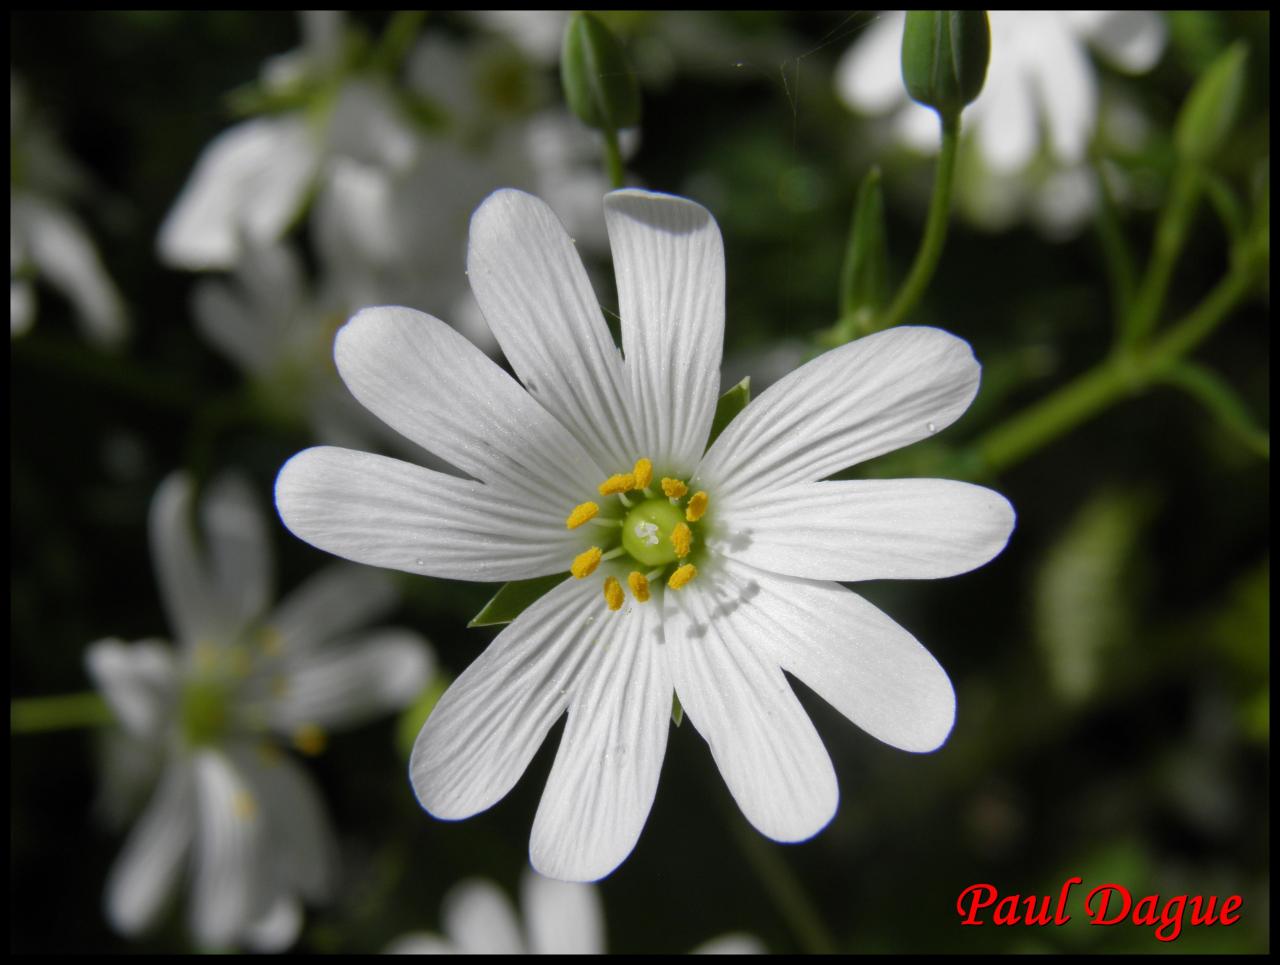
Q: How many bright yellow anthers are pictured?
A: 10